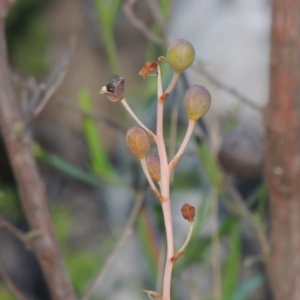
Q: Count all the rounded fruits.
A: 4